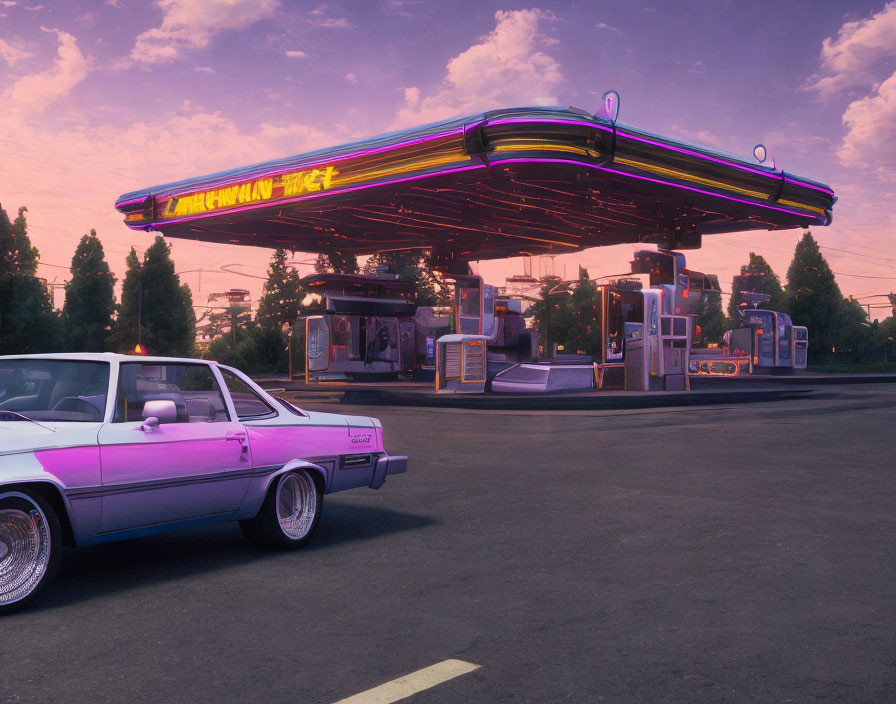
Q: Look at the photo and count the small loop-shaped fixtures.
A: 2